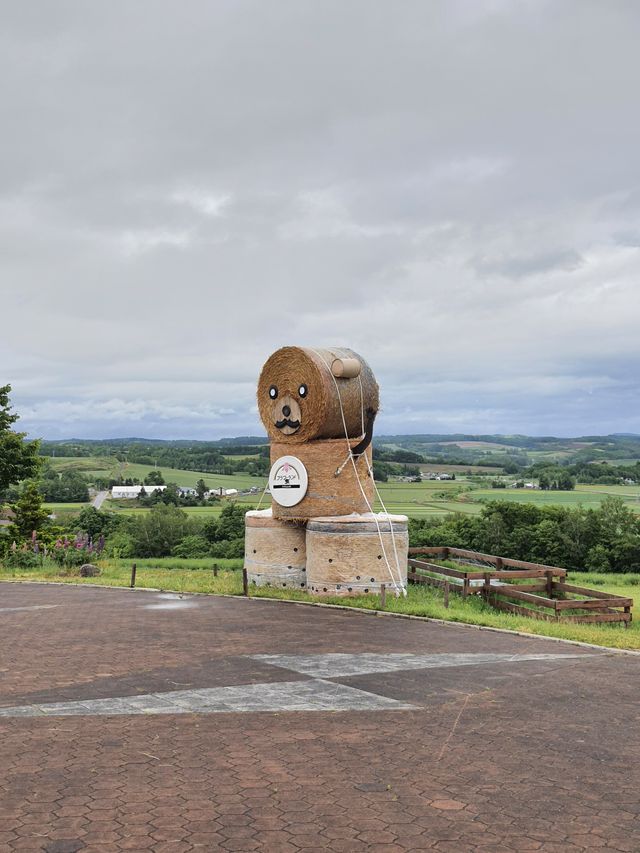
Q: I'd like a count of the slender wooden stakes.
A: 5